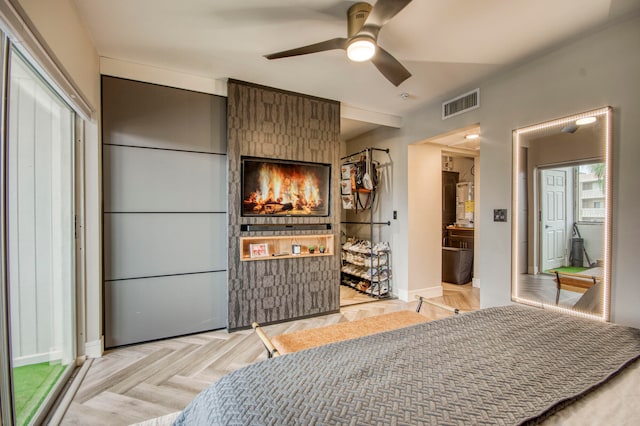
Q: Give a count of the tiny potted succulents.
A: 2